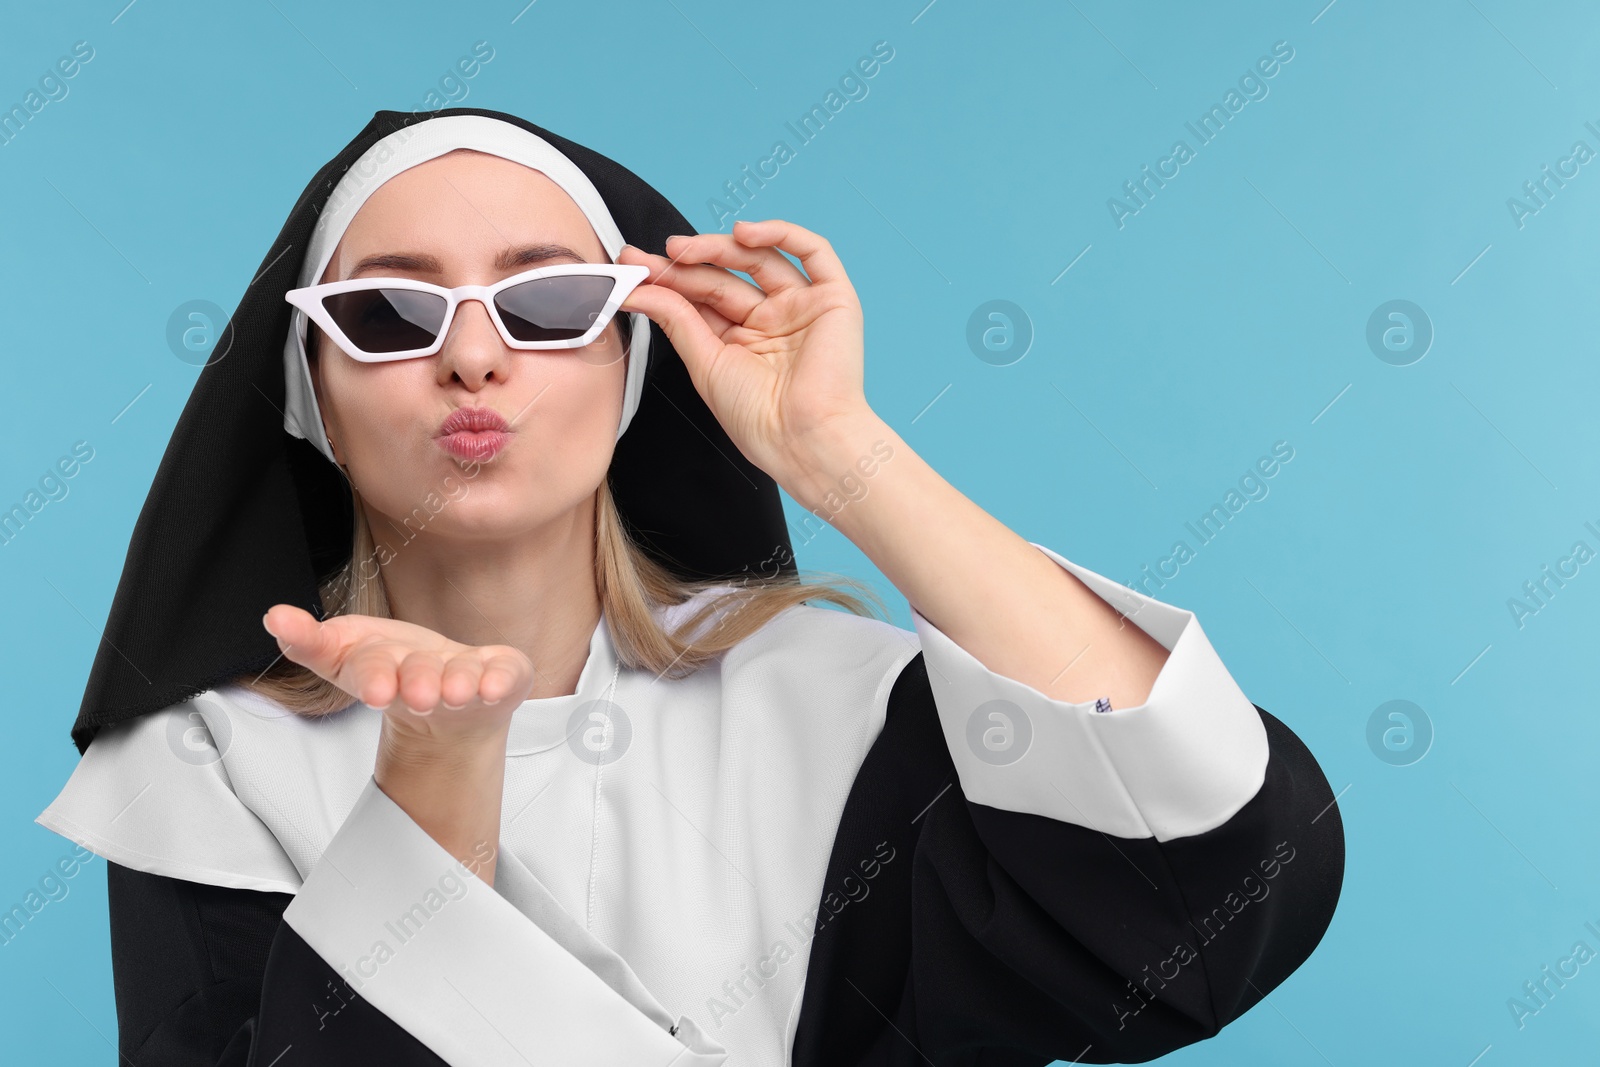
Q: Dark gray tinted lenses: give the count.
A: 2